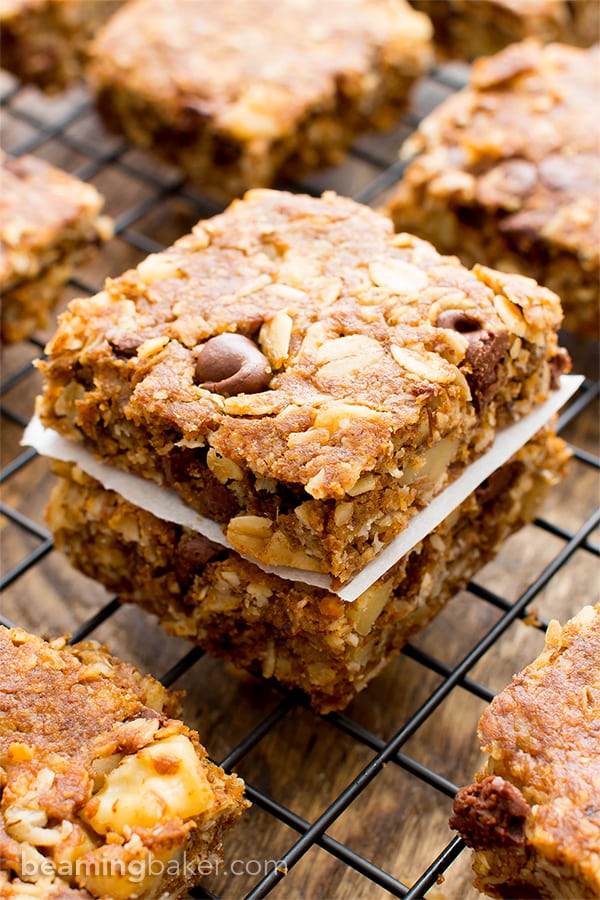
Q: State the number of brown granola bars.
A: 9